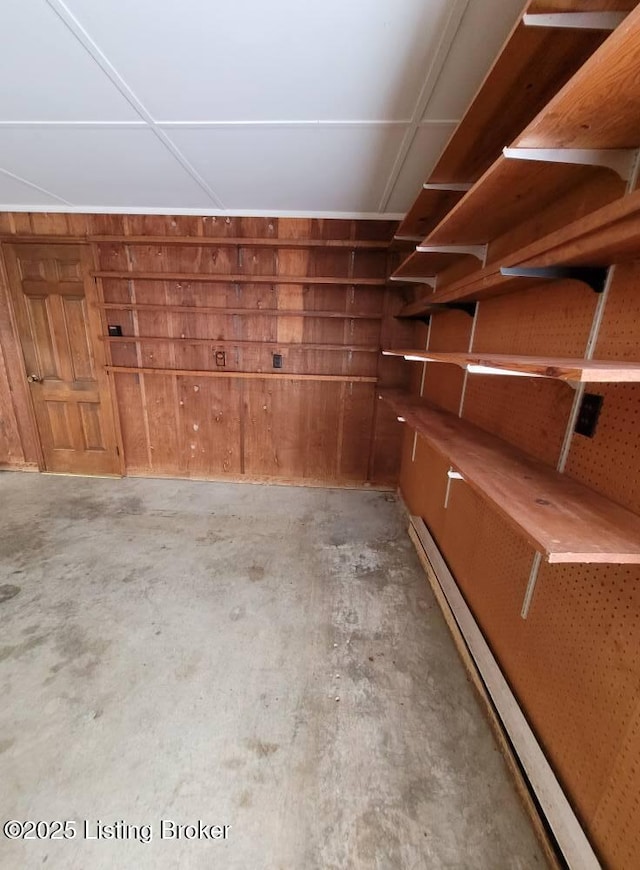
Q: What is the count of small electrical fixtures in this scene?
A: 4